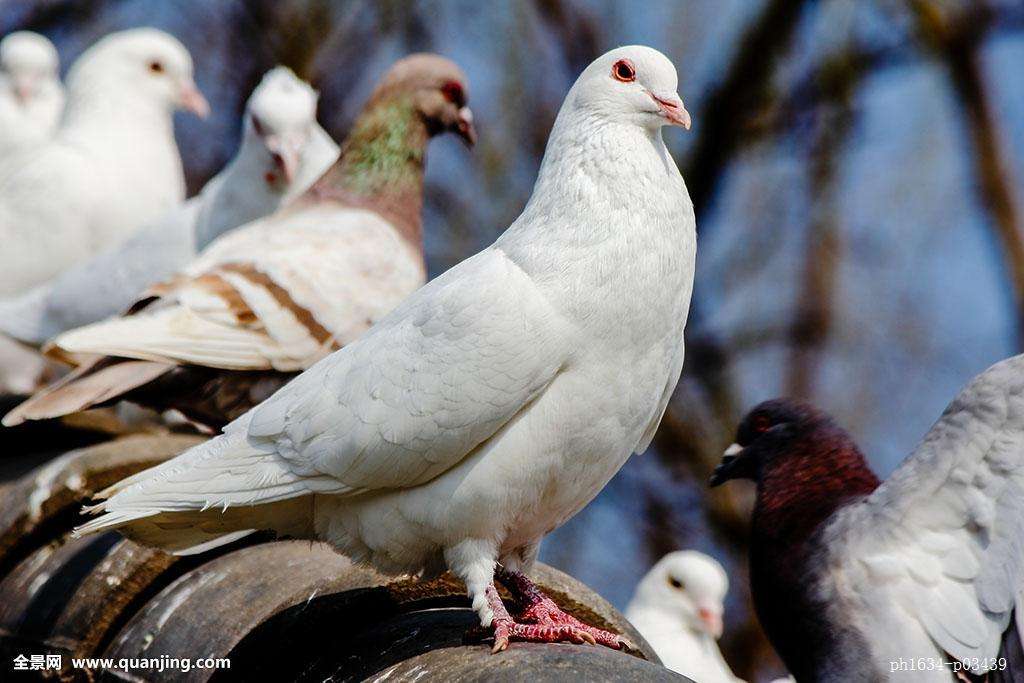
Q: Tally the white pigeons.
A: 5